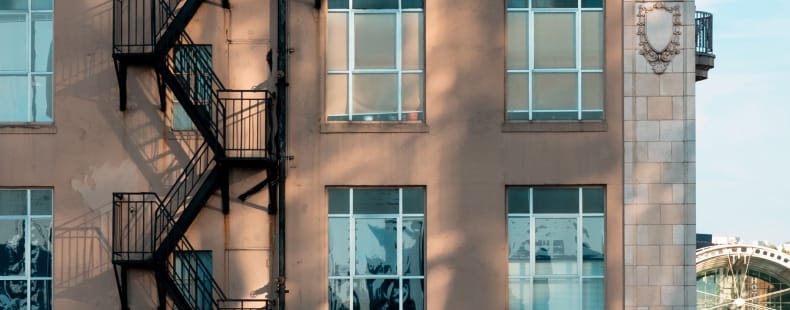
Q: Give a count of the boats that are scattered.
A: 0